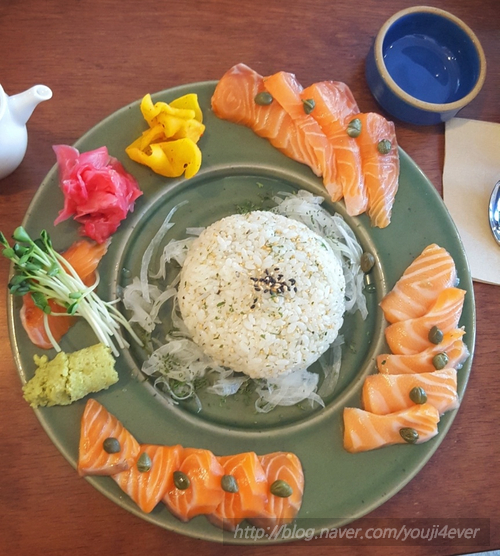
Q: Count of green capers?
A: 14